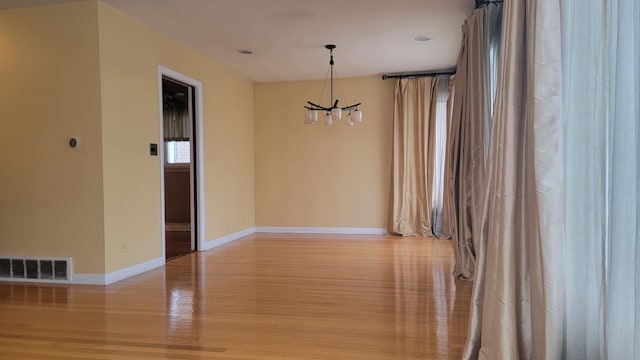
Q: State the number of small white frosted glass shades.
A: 6